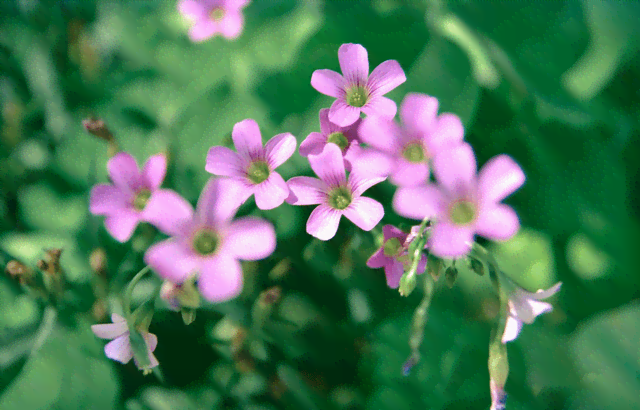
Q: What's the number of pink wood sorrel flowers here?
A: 12